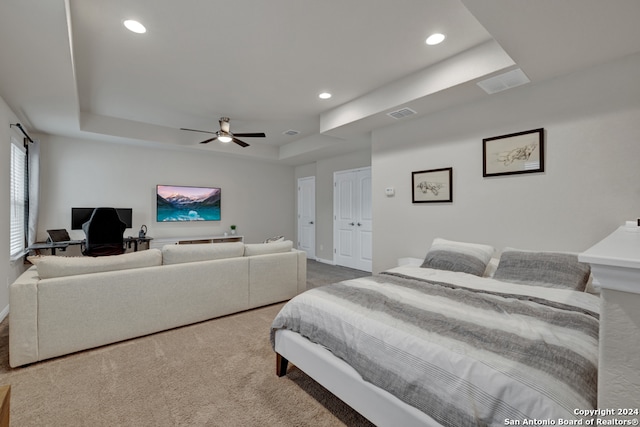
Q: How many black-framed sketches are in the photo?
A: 2